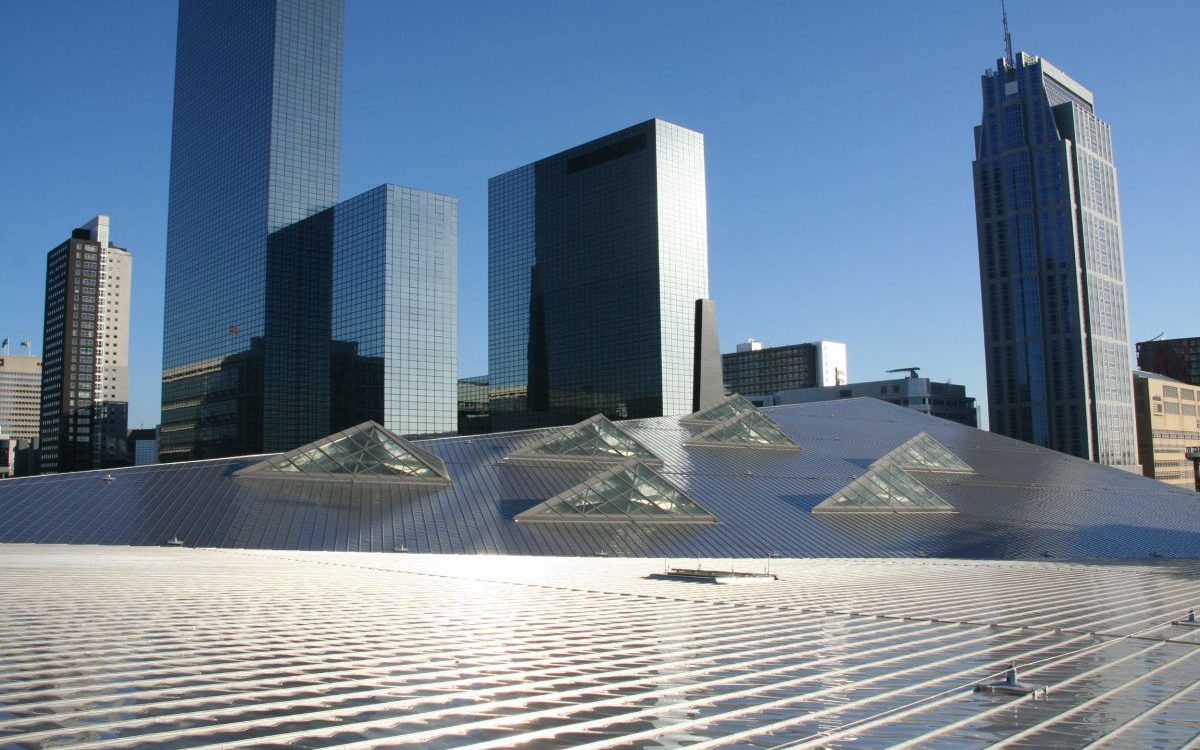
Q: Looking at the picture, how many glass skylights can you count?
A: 7